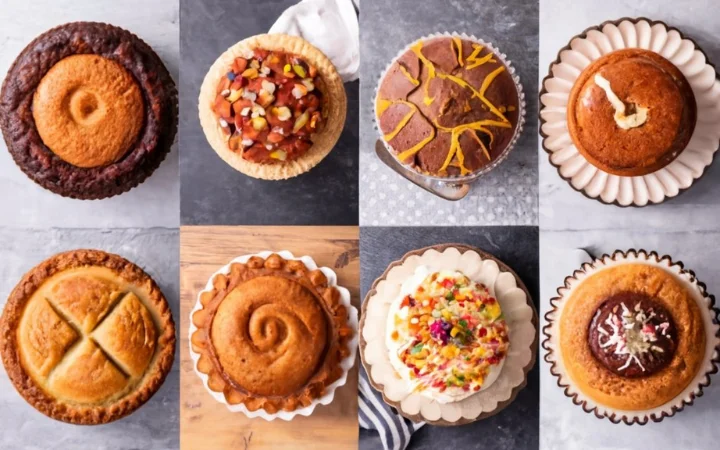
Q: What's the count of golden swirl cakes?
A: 1